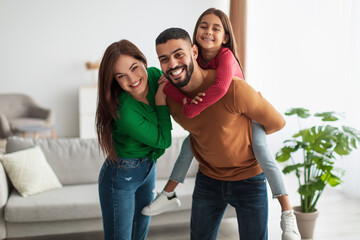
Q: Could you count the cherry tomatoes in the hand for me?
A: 0